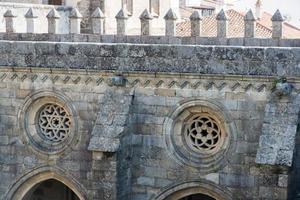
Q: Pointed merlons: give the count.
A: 12